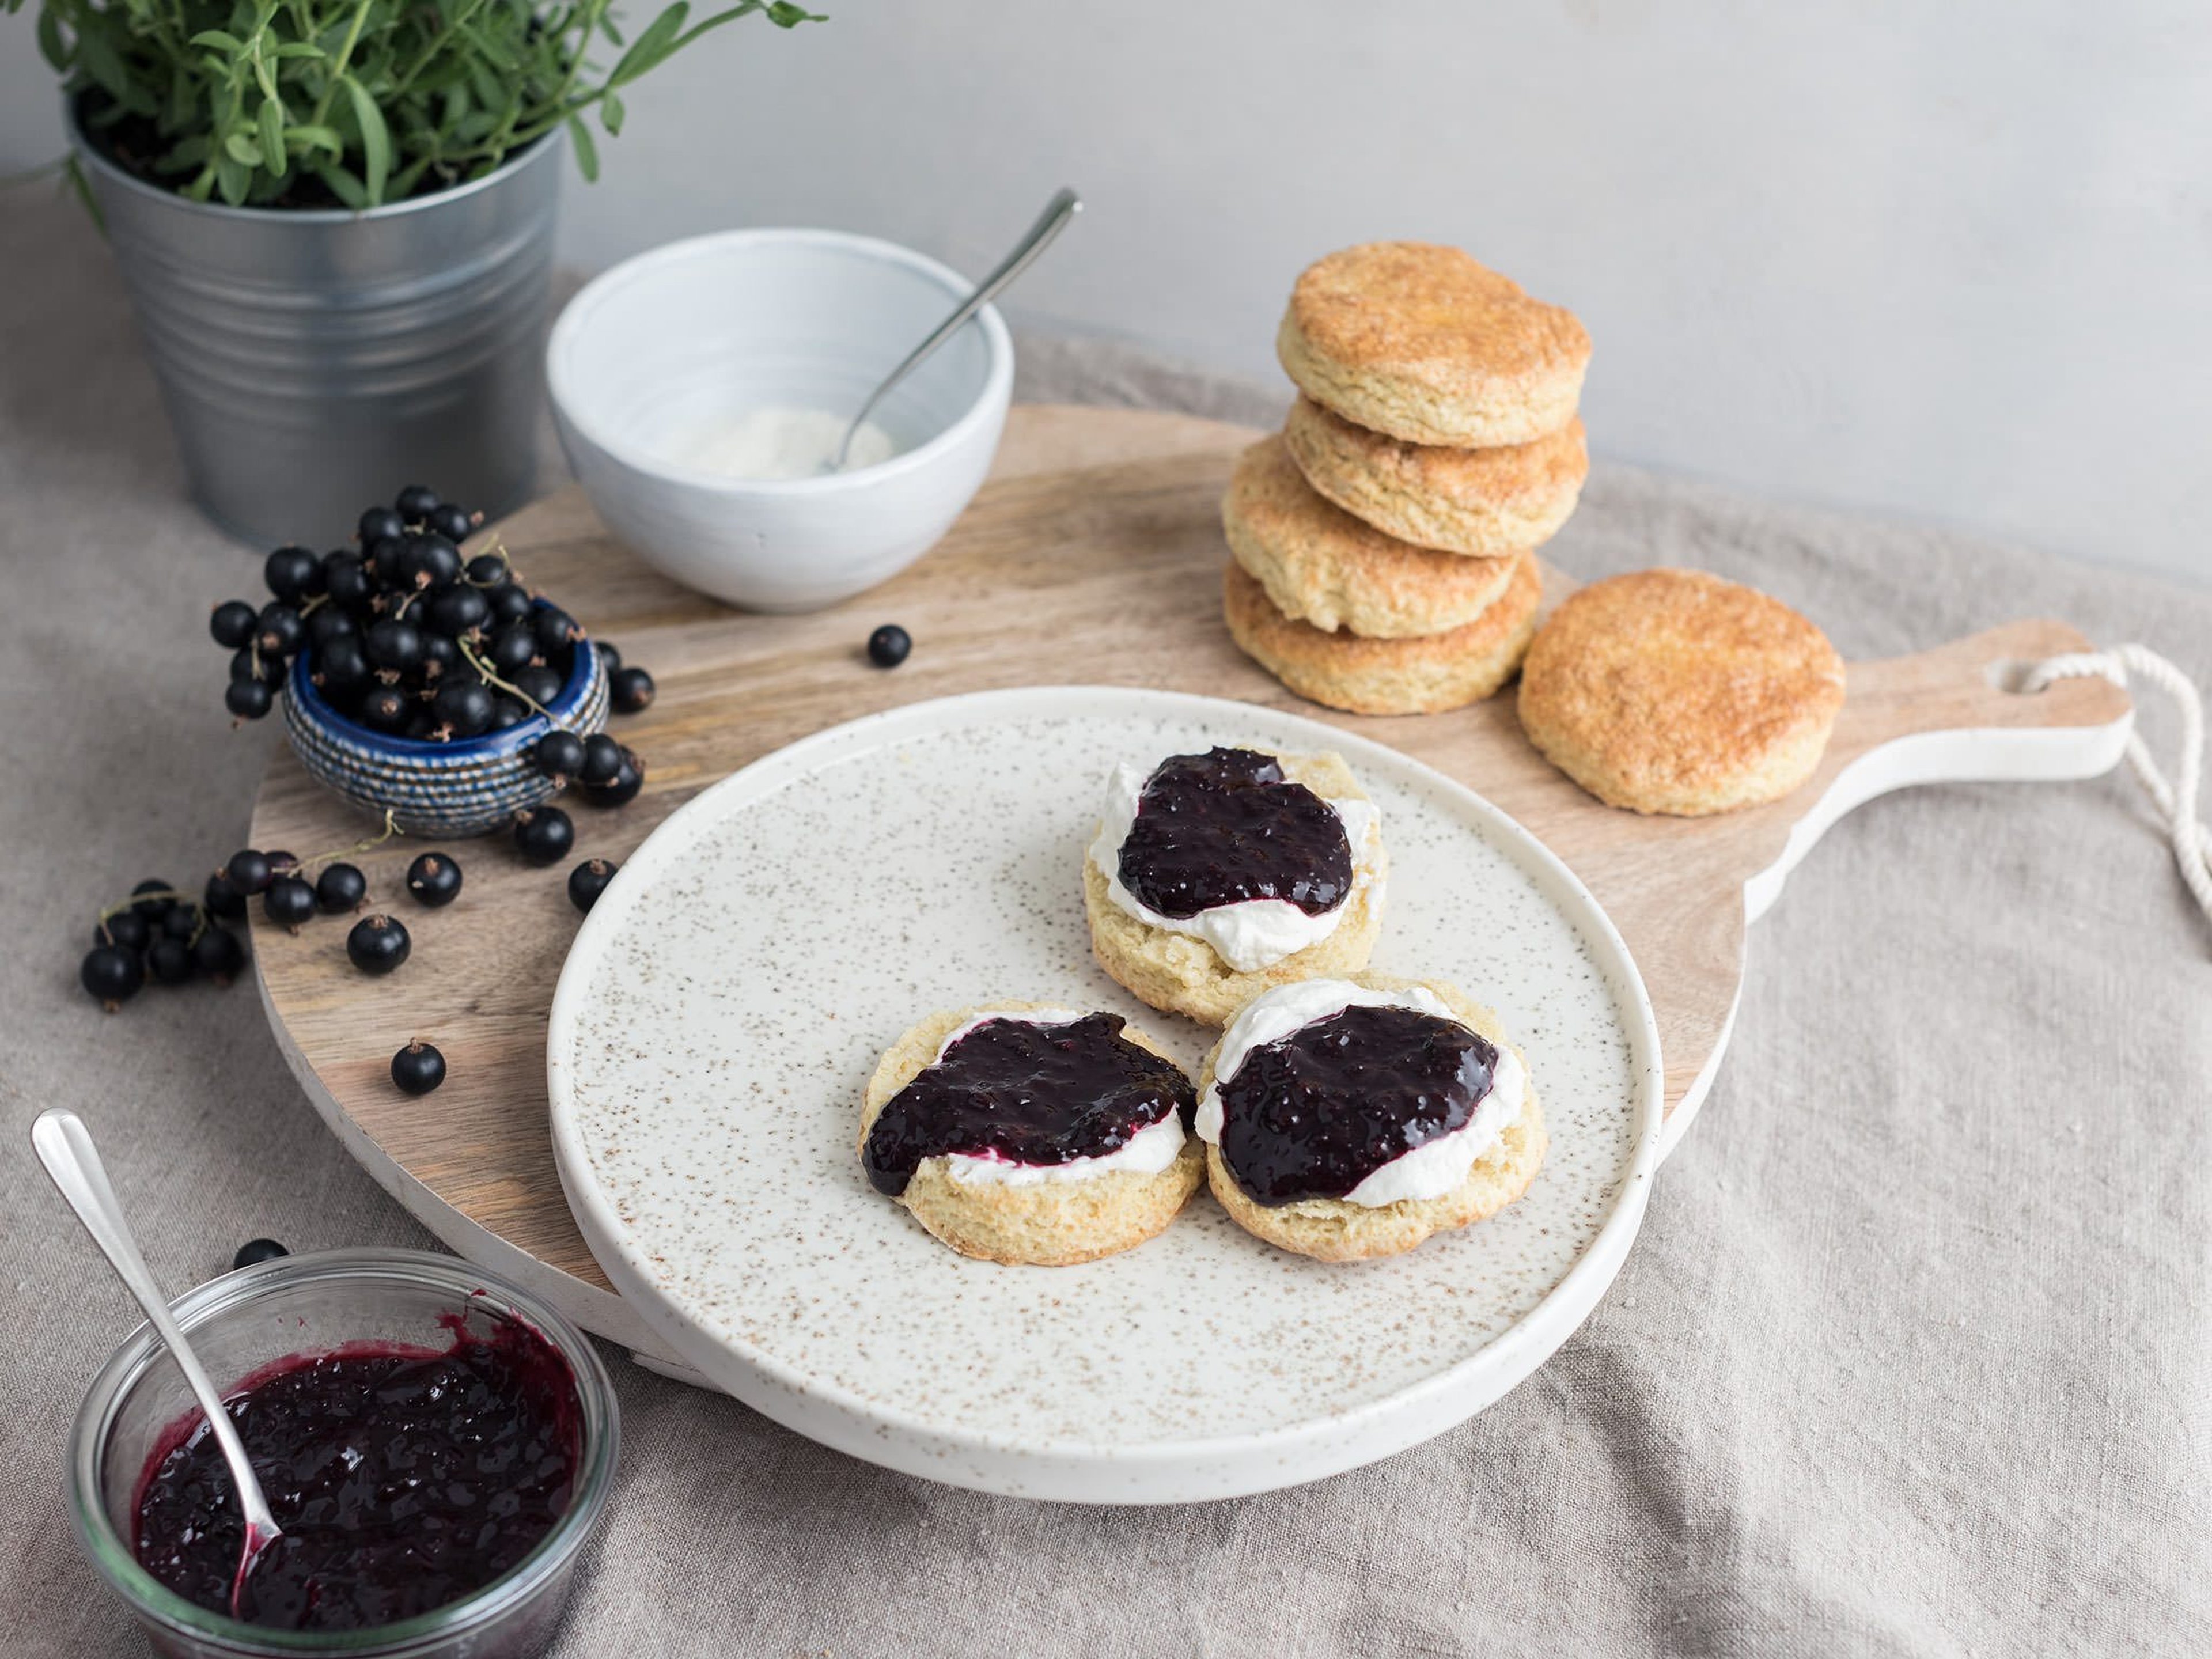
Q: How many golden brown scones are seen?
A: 5